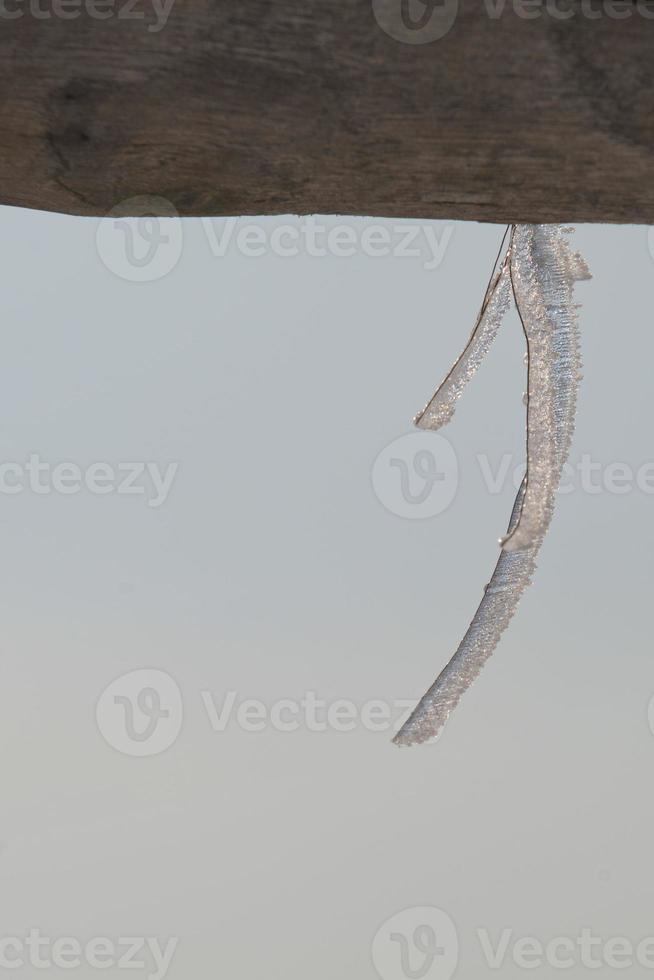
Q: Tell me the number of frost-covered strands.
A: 3